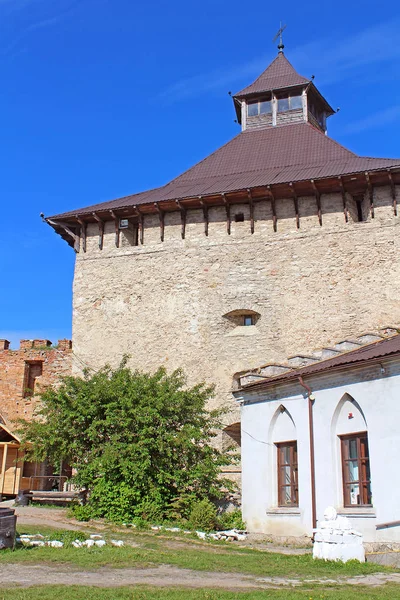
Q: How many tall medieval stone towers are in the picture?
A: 1